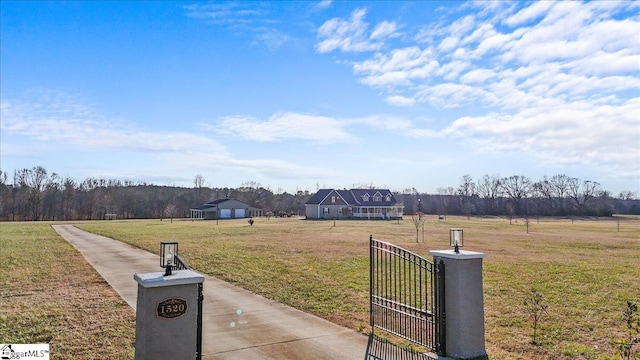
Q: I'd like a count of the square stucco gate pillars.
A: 2